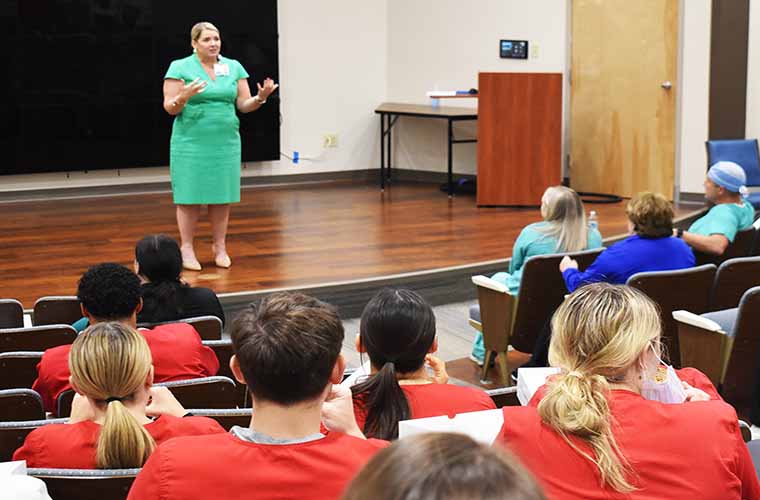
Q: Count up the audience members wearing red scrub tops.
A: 5